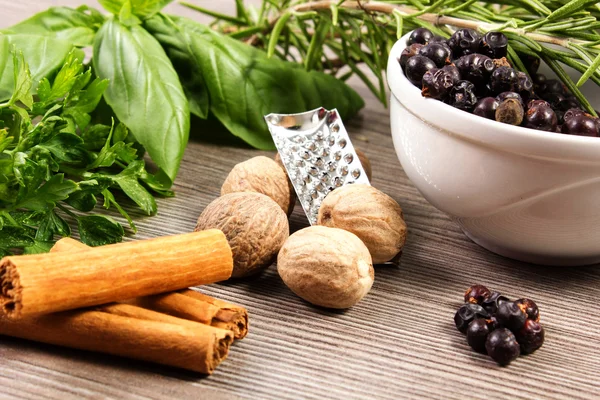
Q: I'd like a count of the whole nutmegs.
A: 5